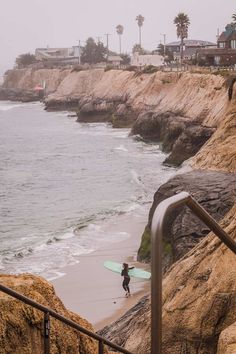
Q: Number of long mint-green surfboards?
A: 1